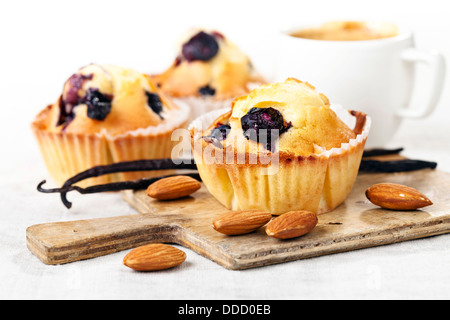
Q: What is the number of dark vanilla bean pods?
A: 2